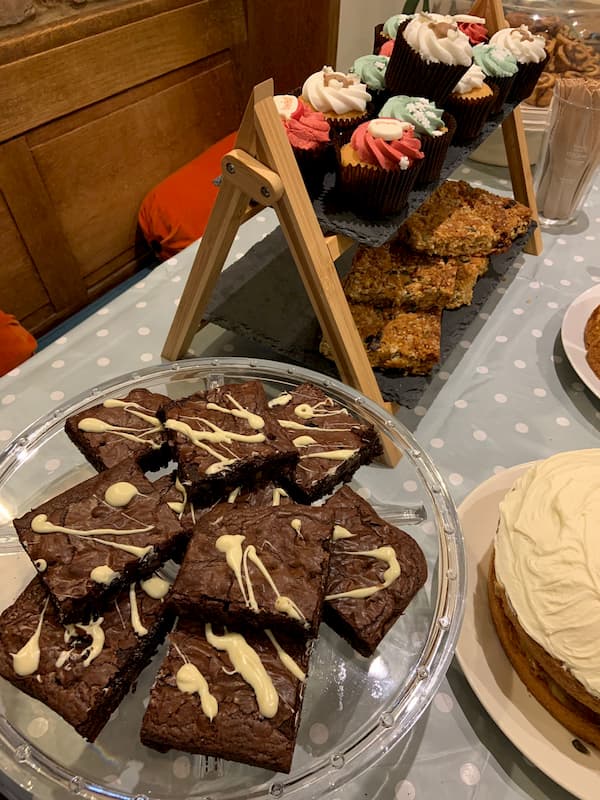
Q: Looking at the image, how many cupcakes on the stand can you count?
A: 12